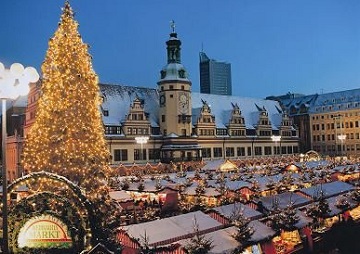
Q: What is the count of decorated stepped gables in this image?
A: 5